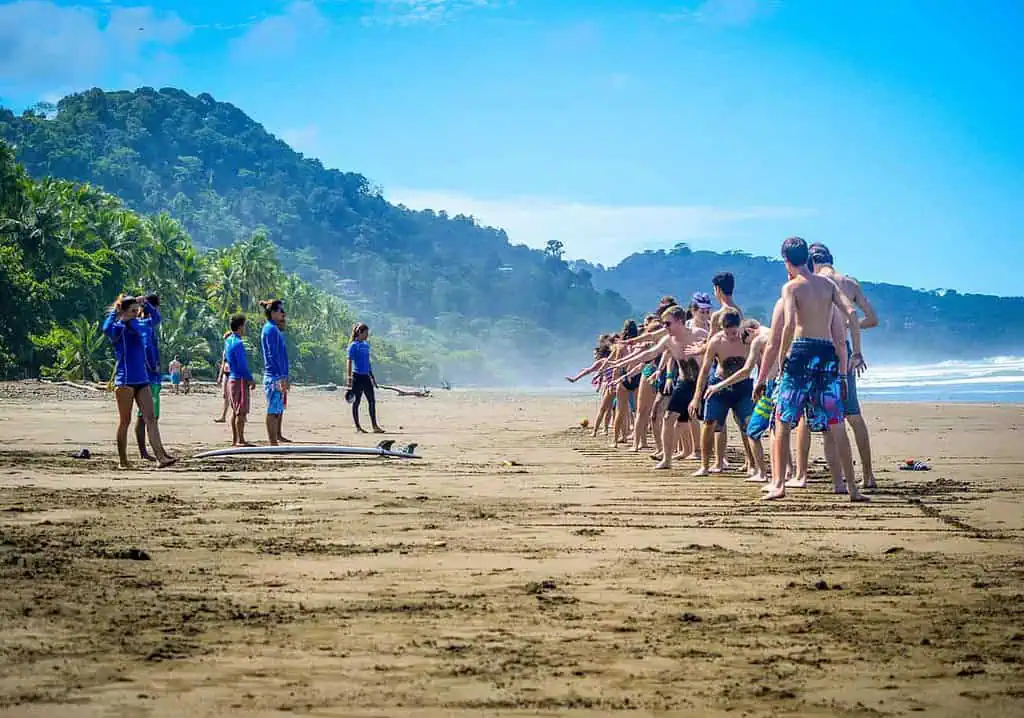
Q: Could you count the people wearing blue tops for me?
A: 5